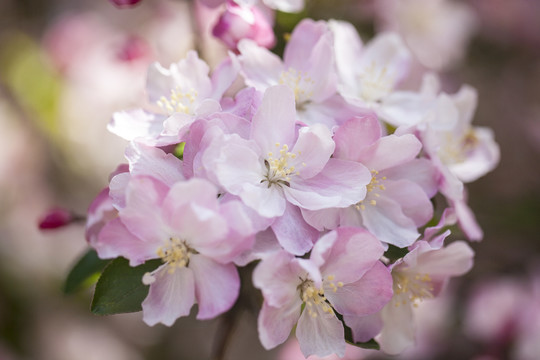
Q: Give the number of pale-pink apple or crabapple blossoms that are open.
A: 9